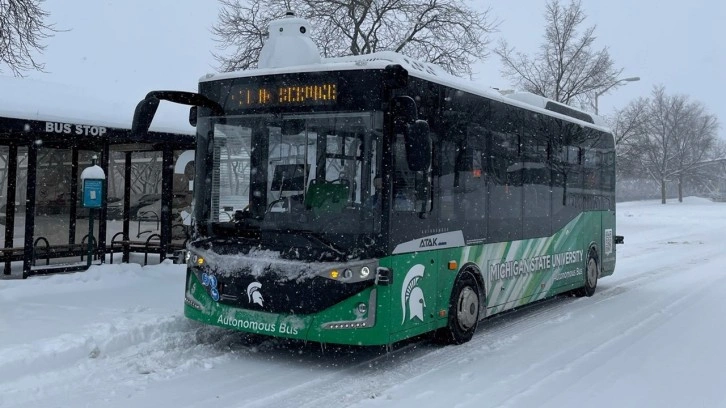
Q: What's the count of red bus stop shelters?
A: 0